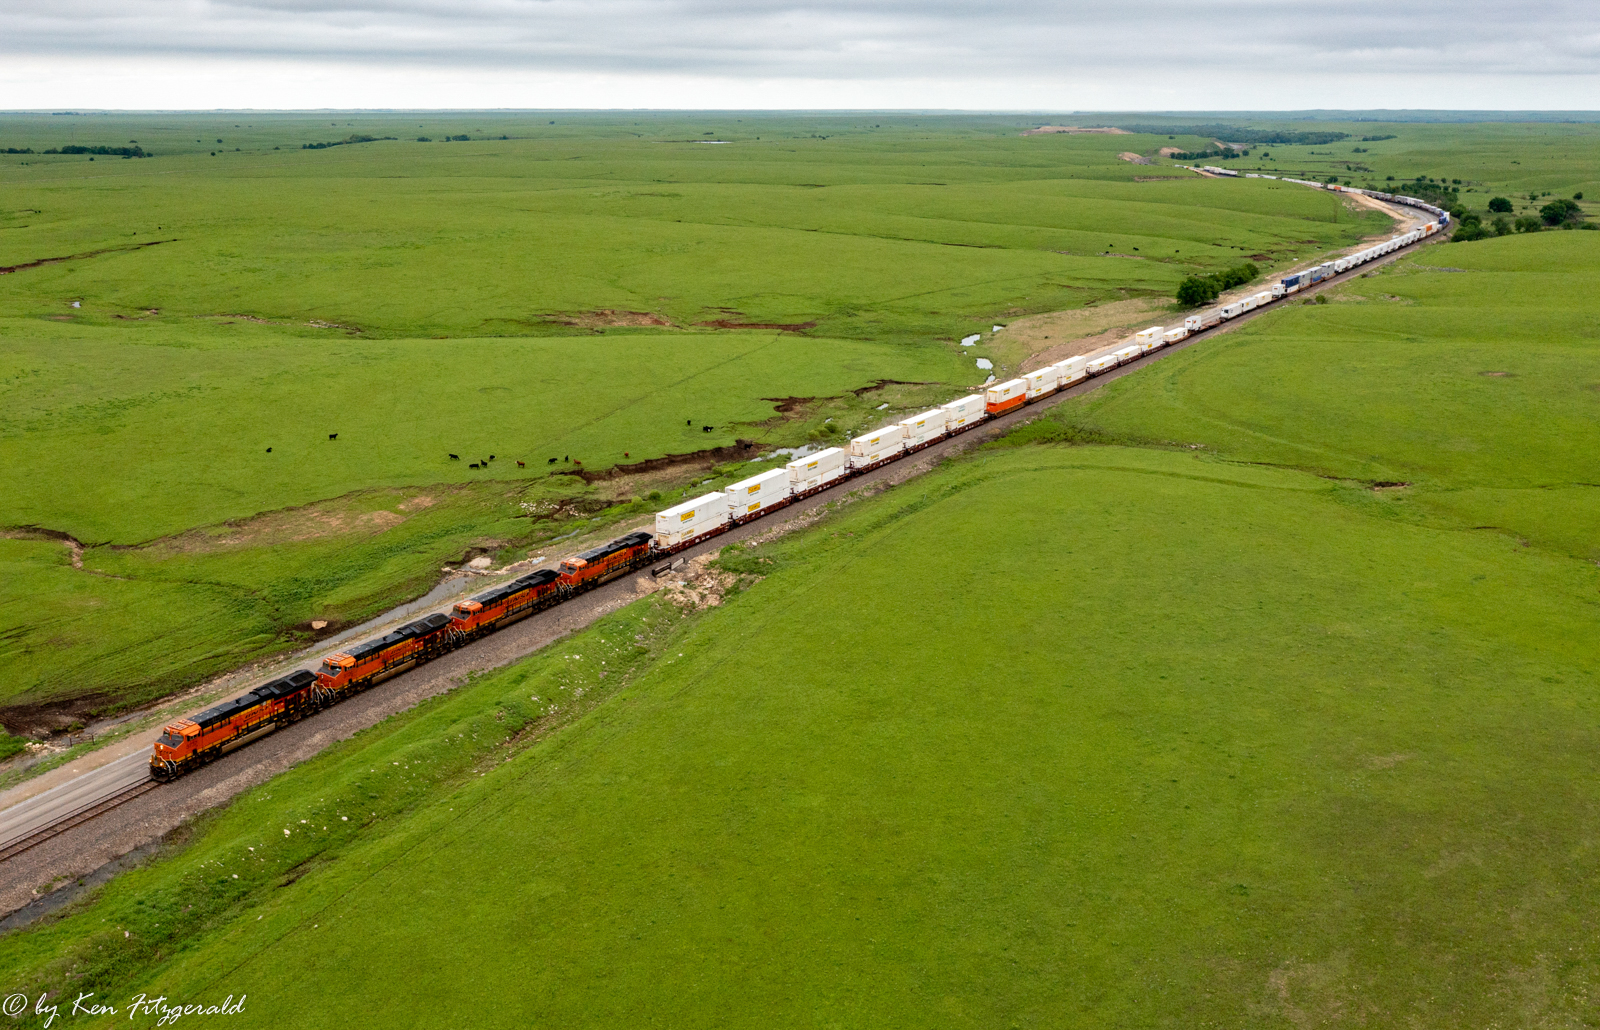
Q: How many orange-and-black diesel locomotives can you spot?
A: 4